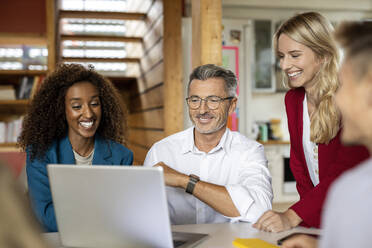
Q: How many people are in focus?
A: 3